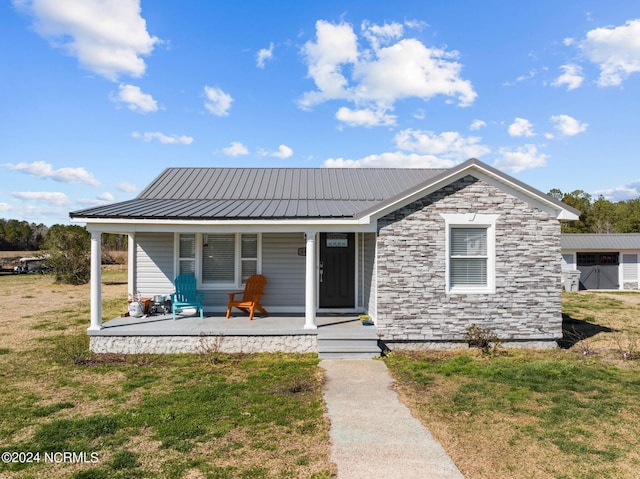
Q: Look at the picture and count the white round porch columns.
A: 2